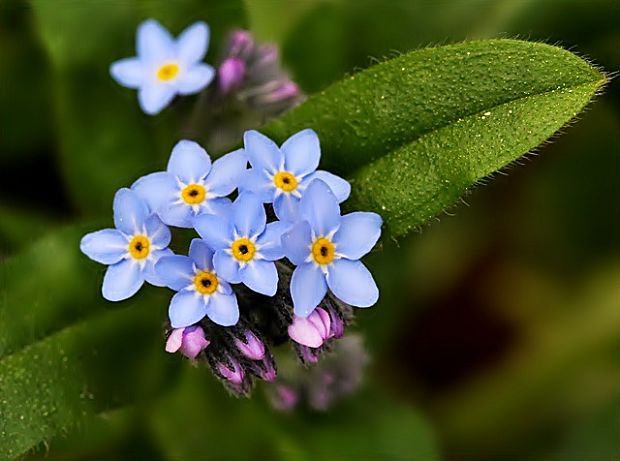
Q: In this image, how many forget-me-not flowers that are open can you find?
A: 7